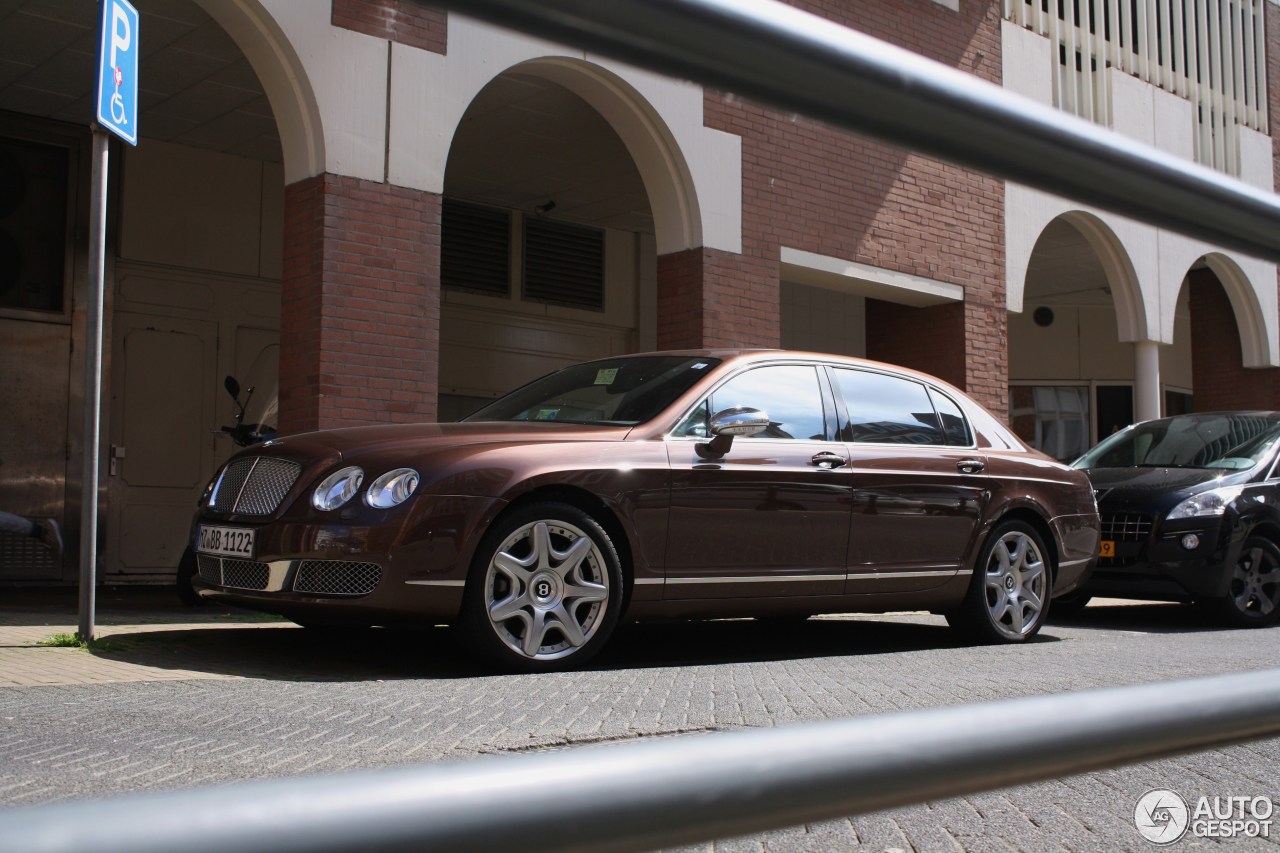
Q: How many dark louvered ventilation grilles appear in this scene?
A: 2